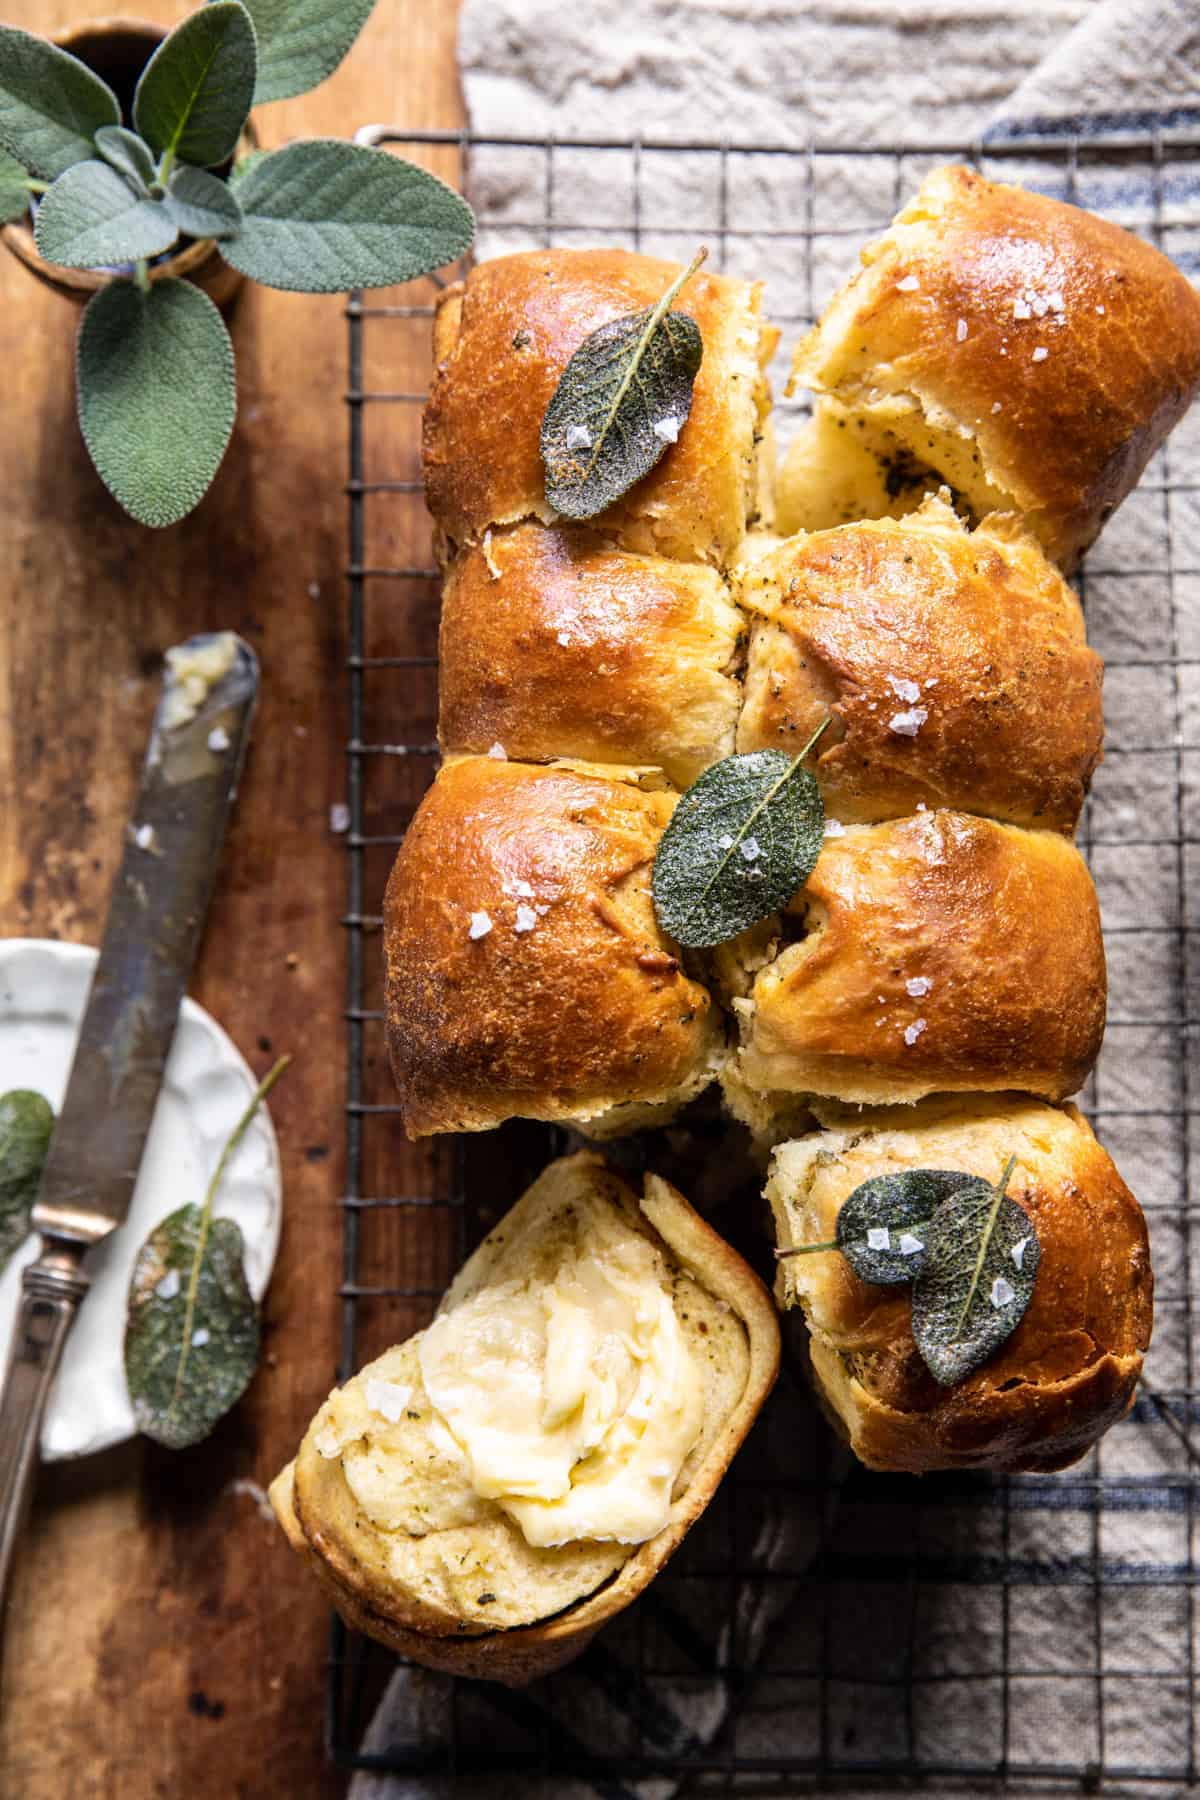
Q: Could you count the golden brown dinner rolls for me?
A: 8